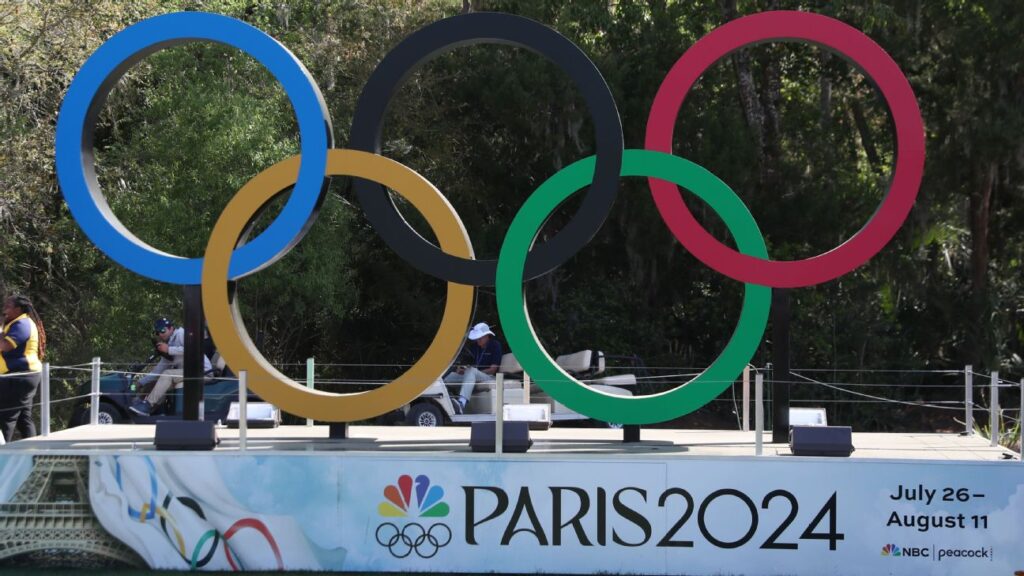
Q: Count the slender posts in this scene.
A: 11